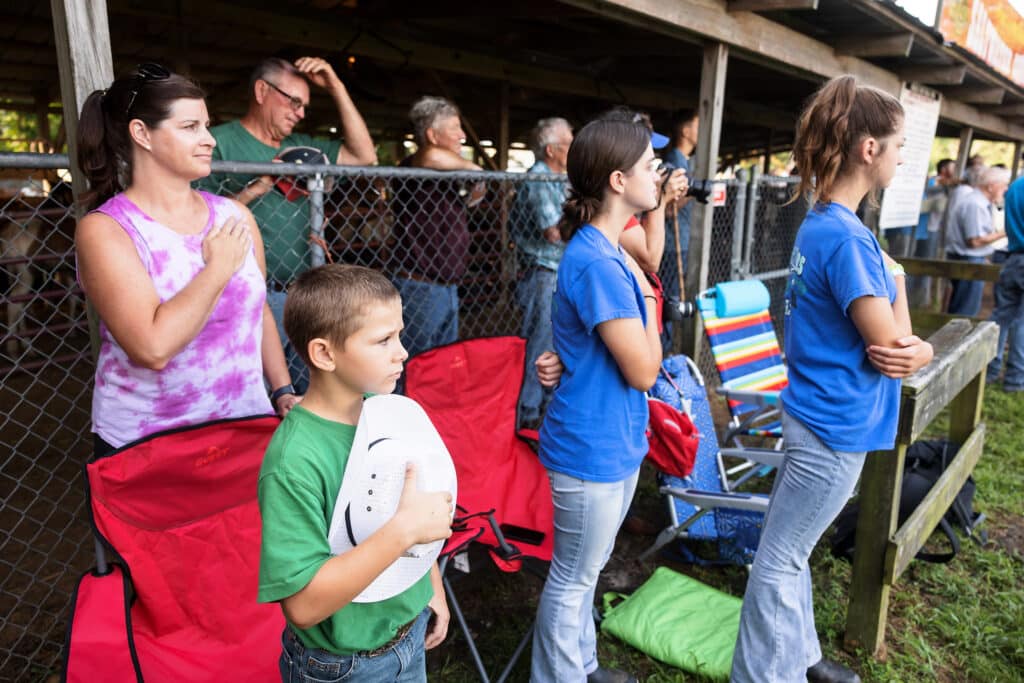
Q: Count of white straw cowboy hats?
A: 1